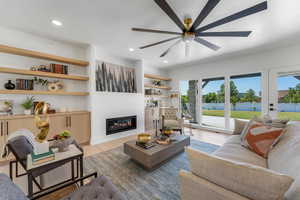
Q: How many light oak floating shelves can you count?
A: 6